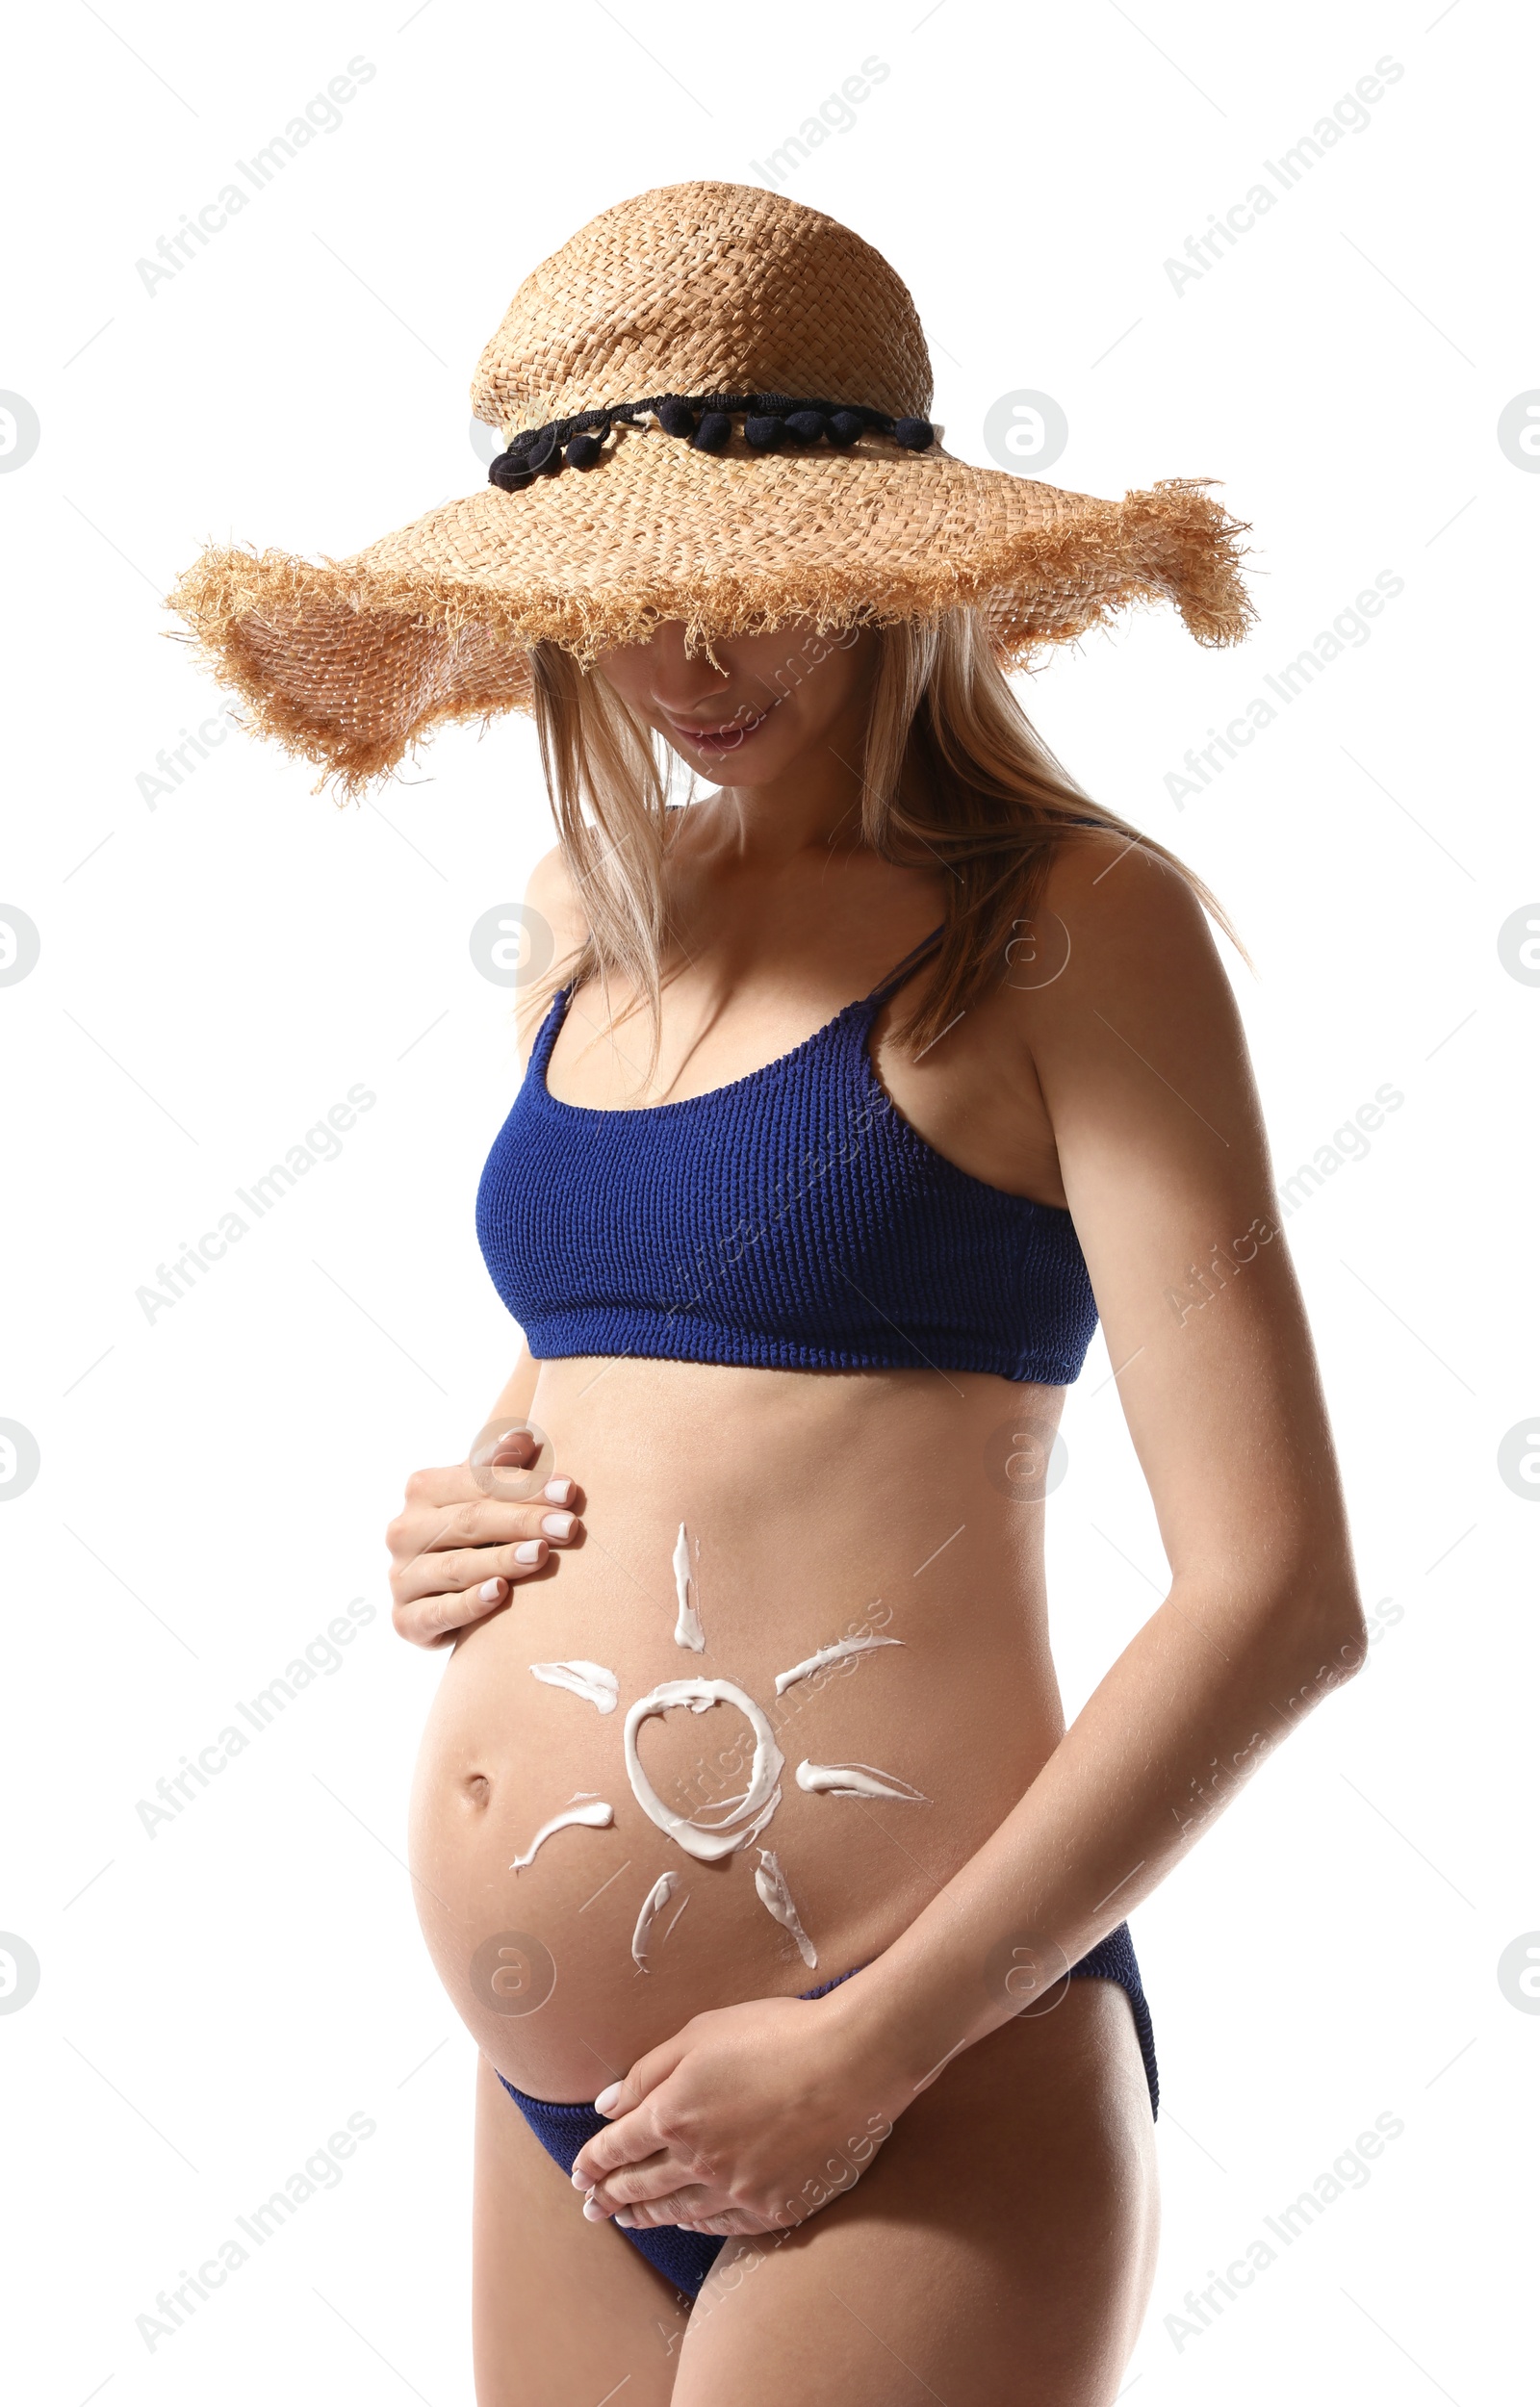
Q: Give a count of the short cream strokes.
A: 7